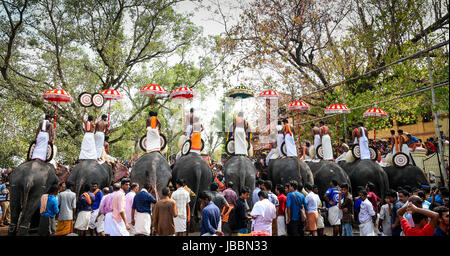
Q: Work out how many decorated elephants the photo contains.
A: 9